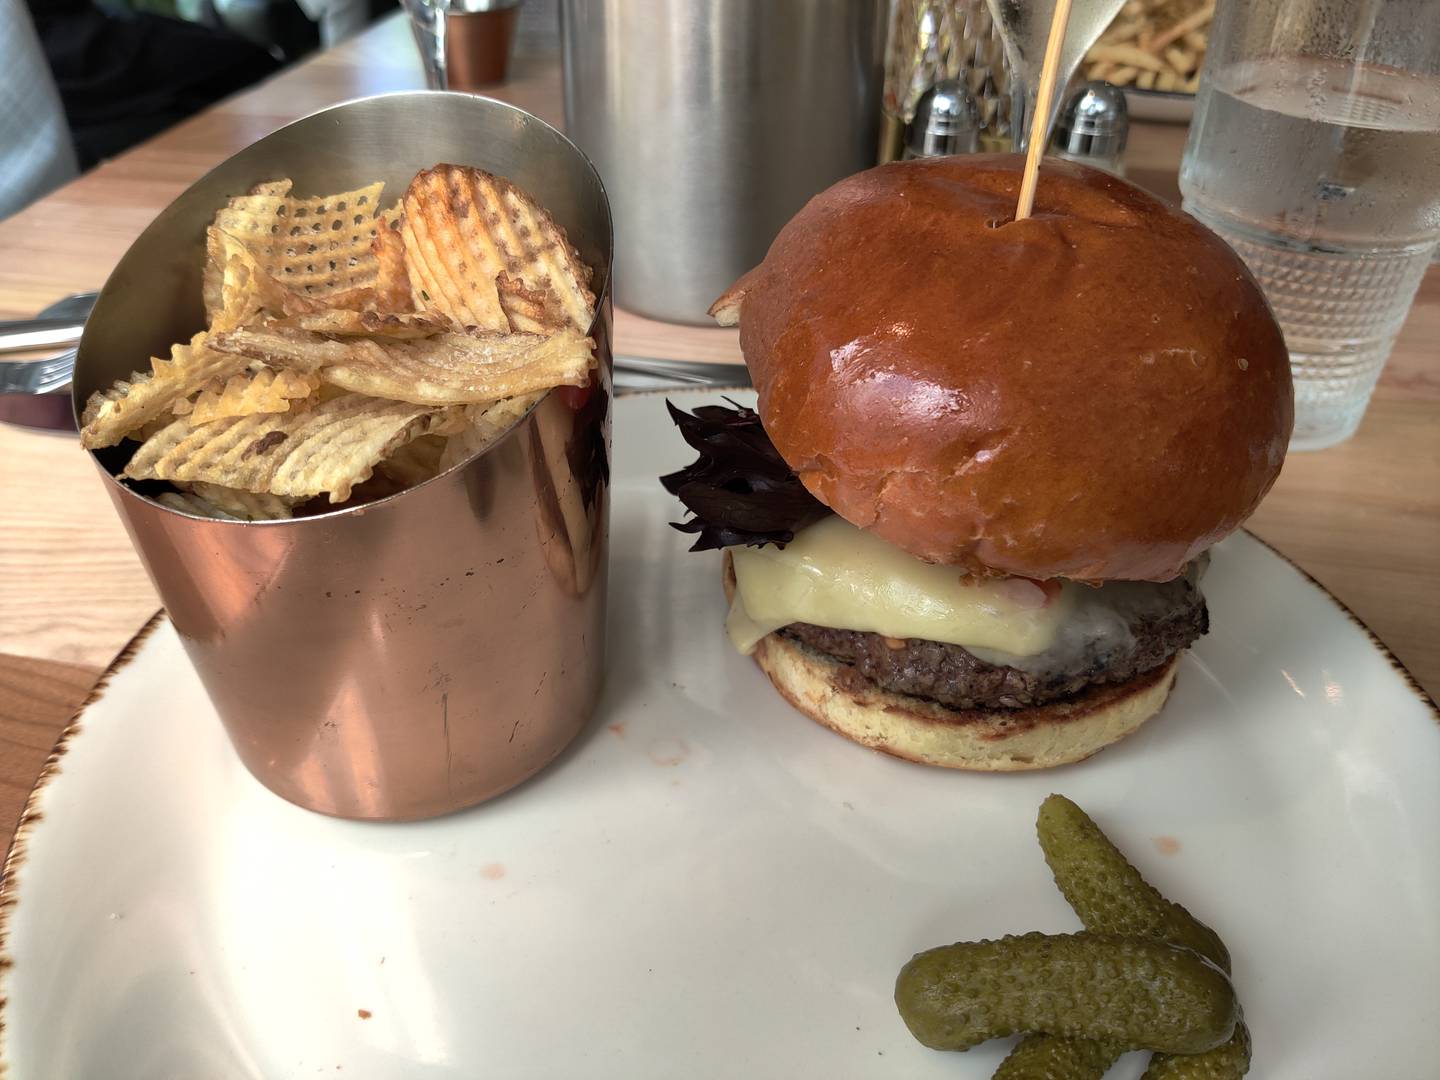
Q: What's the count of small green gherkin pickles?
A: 4